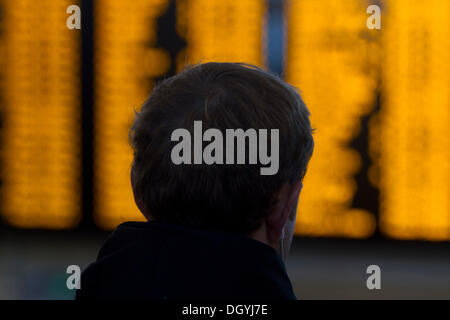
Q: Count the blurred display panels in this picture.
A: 5